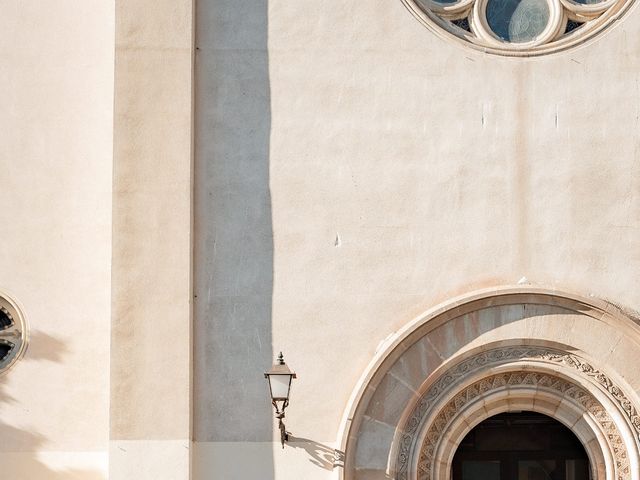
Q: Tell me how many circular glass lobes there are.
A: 3